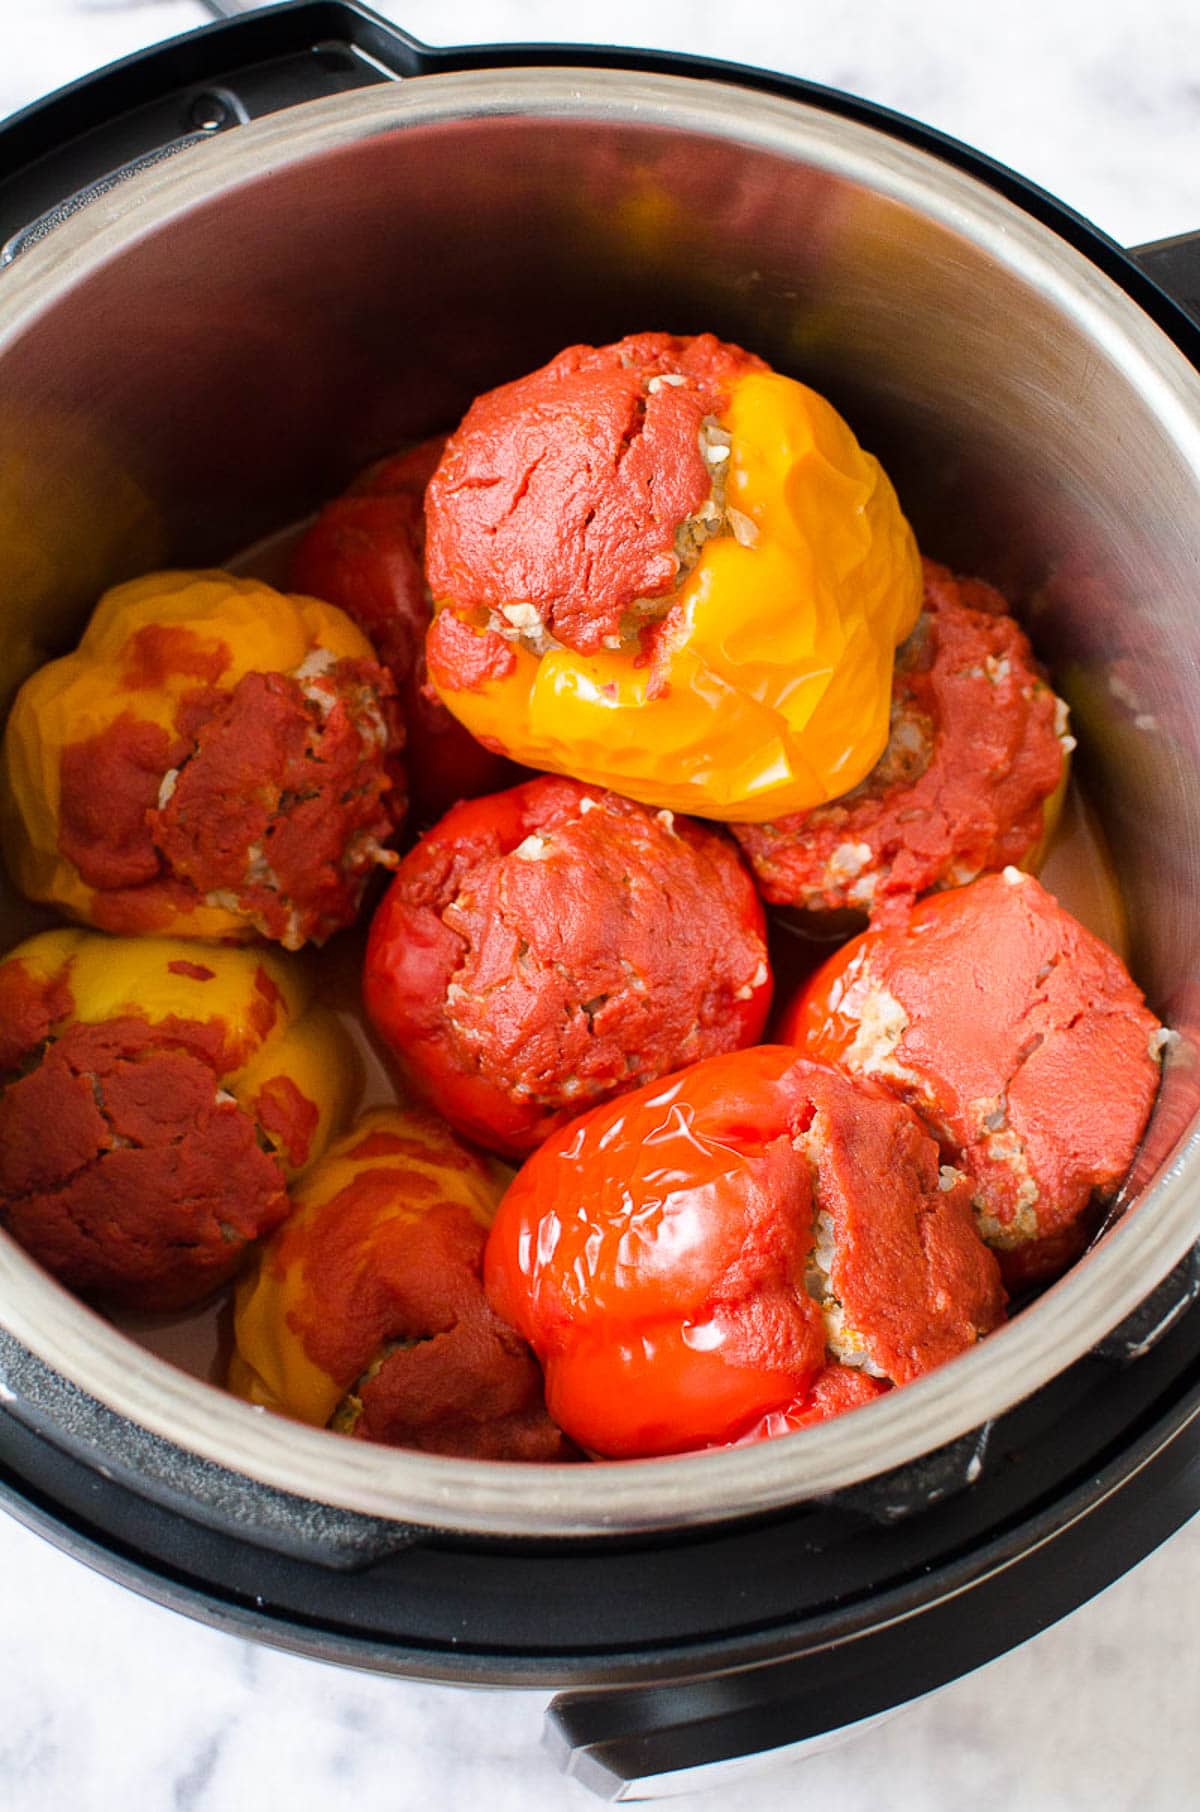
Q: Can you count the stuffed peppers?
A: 9